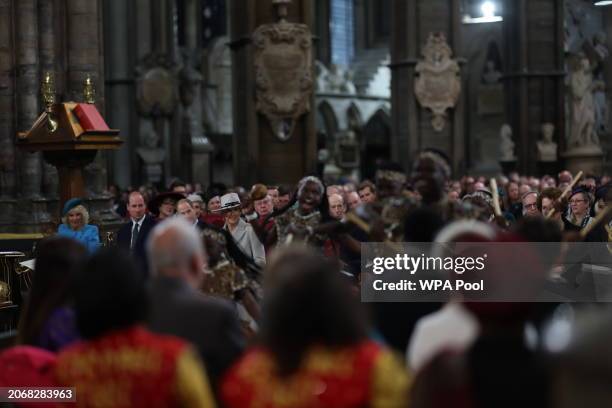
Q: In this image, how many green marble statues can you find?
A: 0